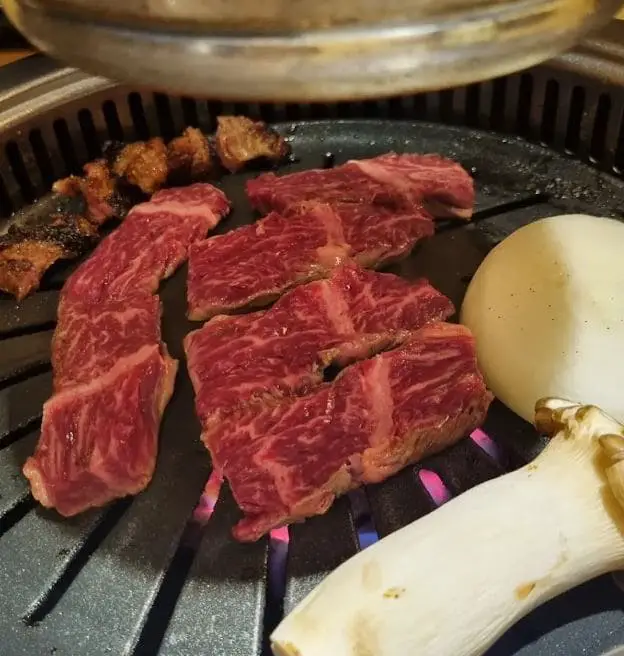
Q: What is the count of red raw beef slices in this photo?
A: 5